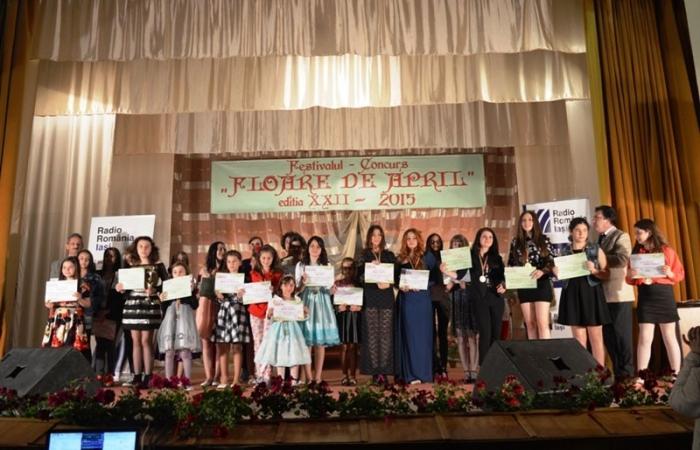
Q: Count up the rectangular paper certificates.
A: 14